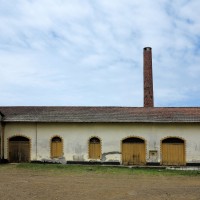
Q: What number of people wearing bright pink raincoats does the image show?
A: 0